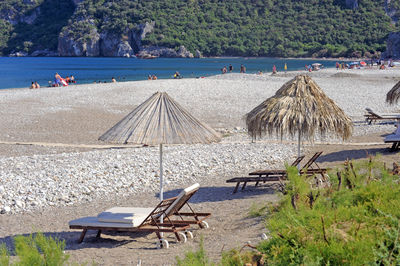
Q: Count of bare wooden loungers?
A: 2